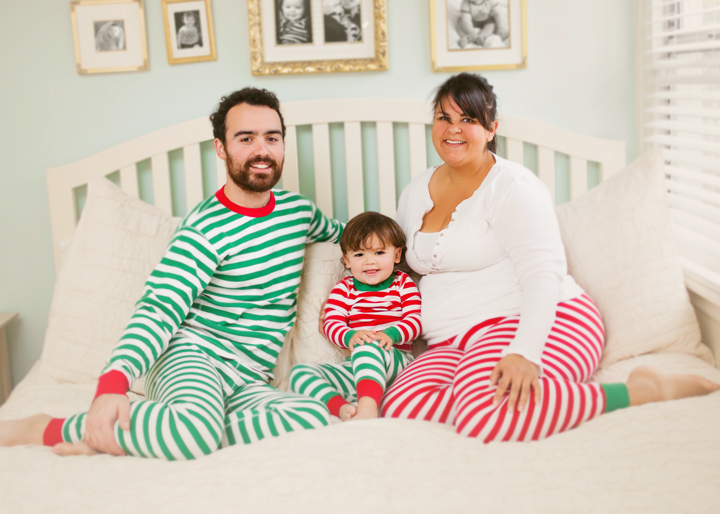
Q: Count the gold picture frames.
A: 4